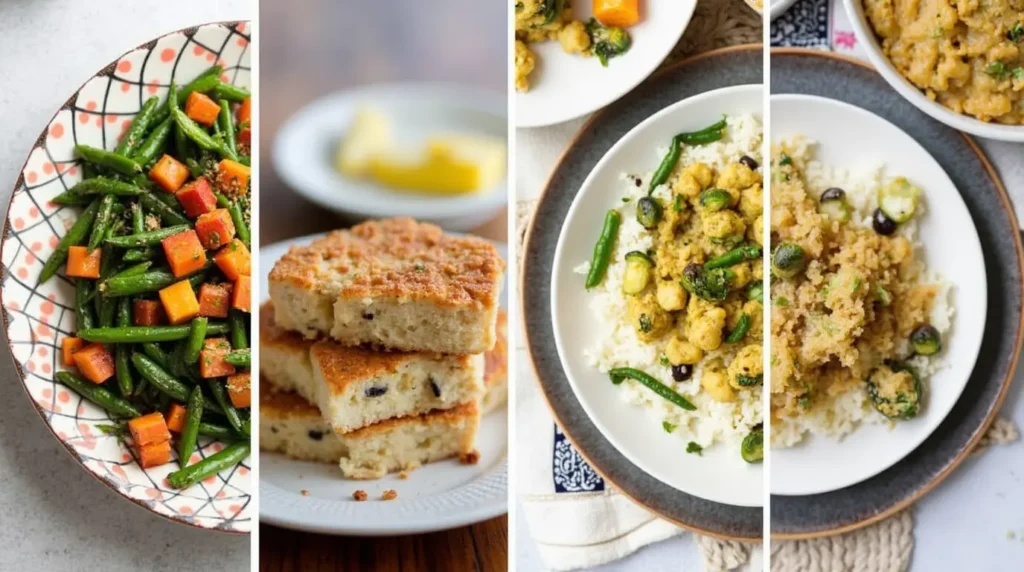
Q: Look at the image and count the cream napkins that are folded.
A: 1